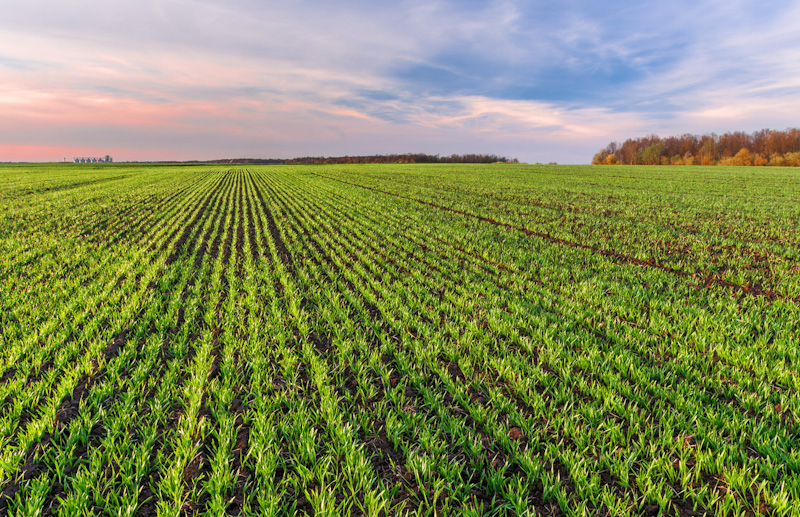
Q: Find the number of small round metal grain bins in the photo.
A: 5